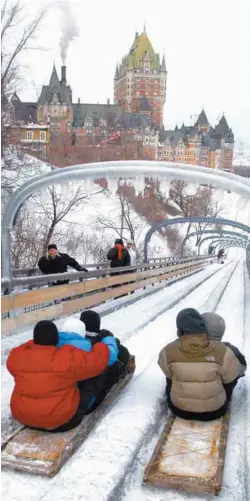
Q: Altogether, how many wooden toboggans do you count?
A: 2